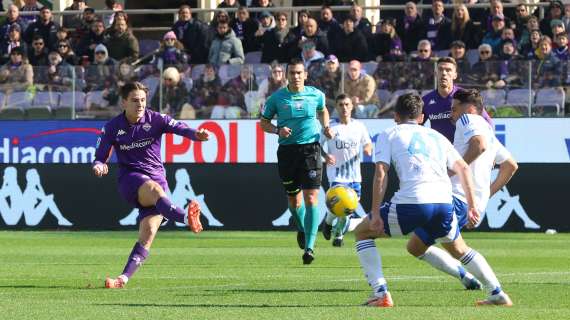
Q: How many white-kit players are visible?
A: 3